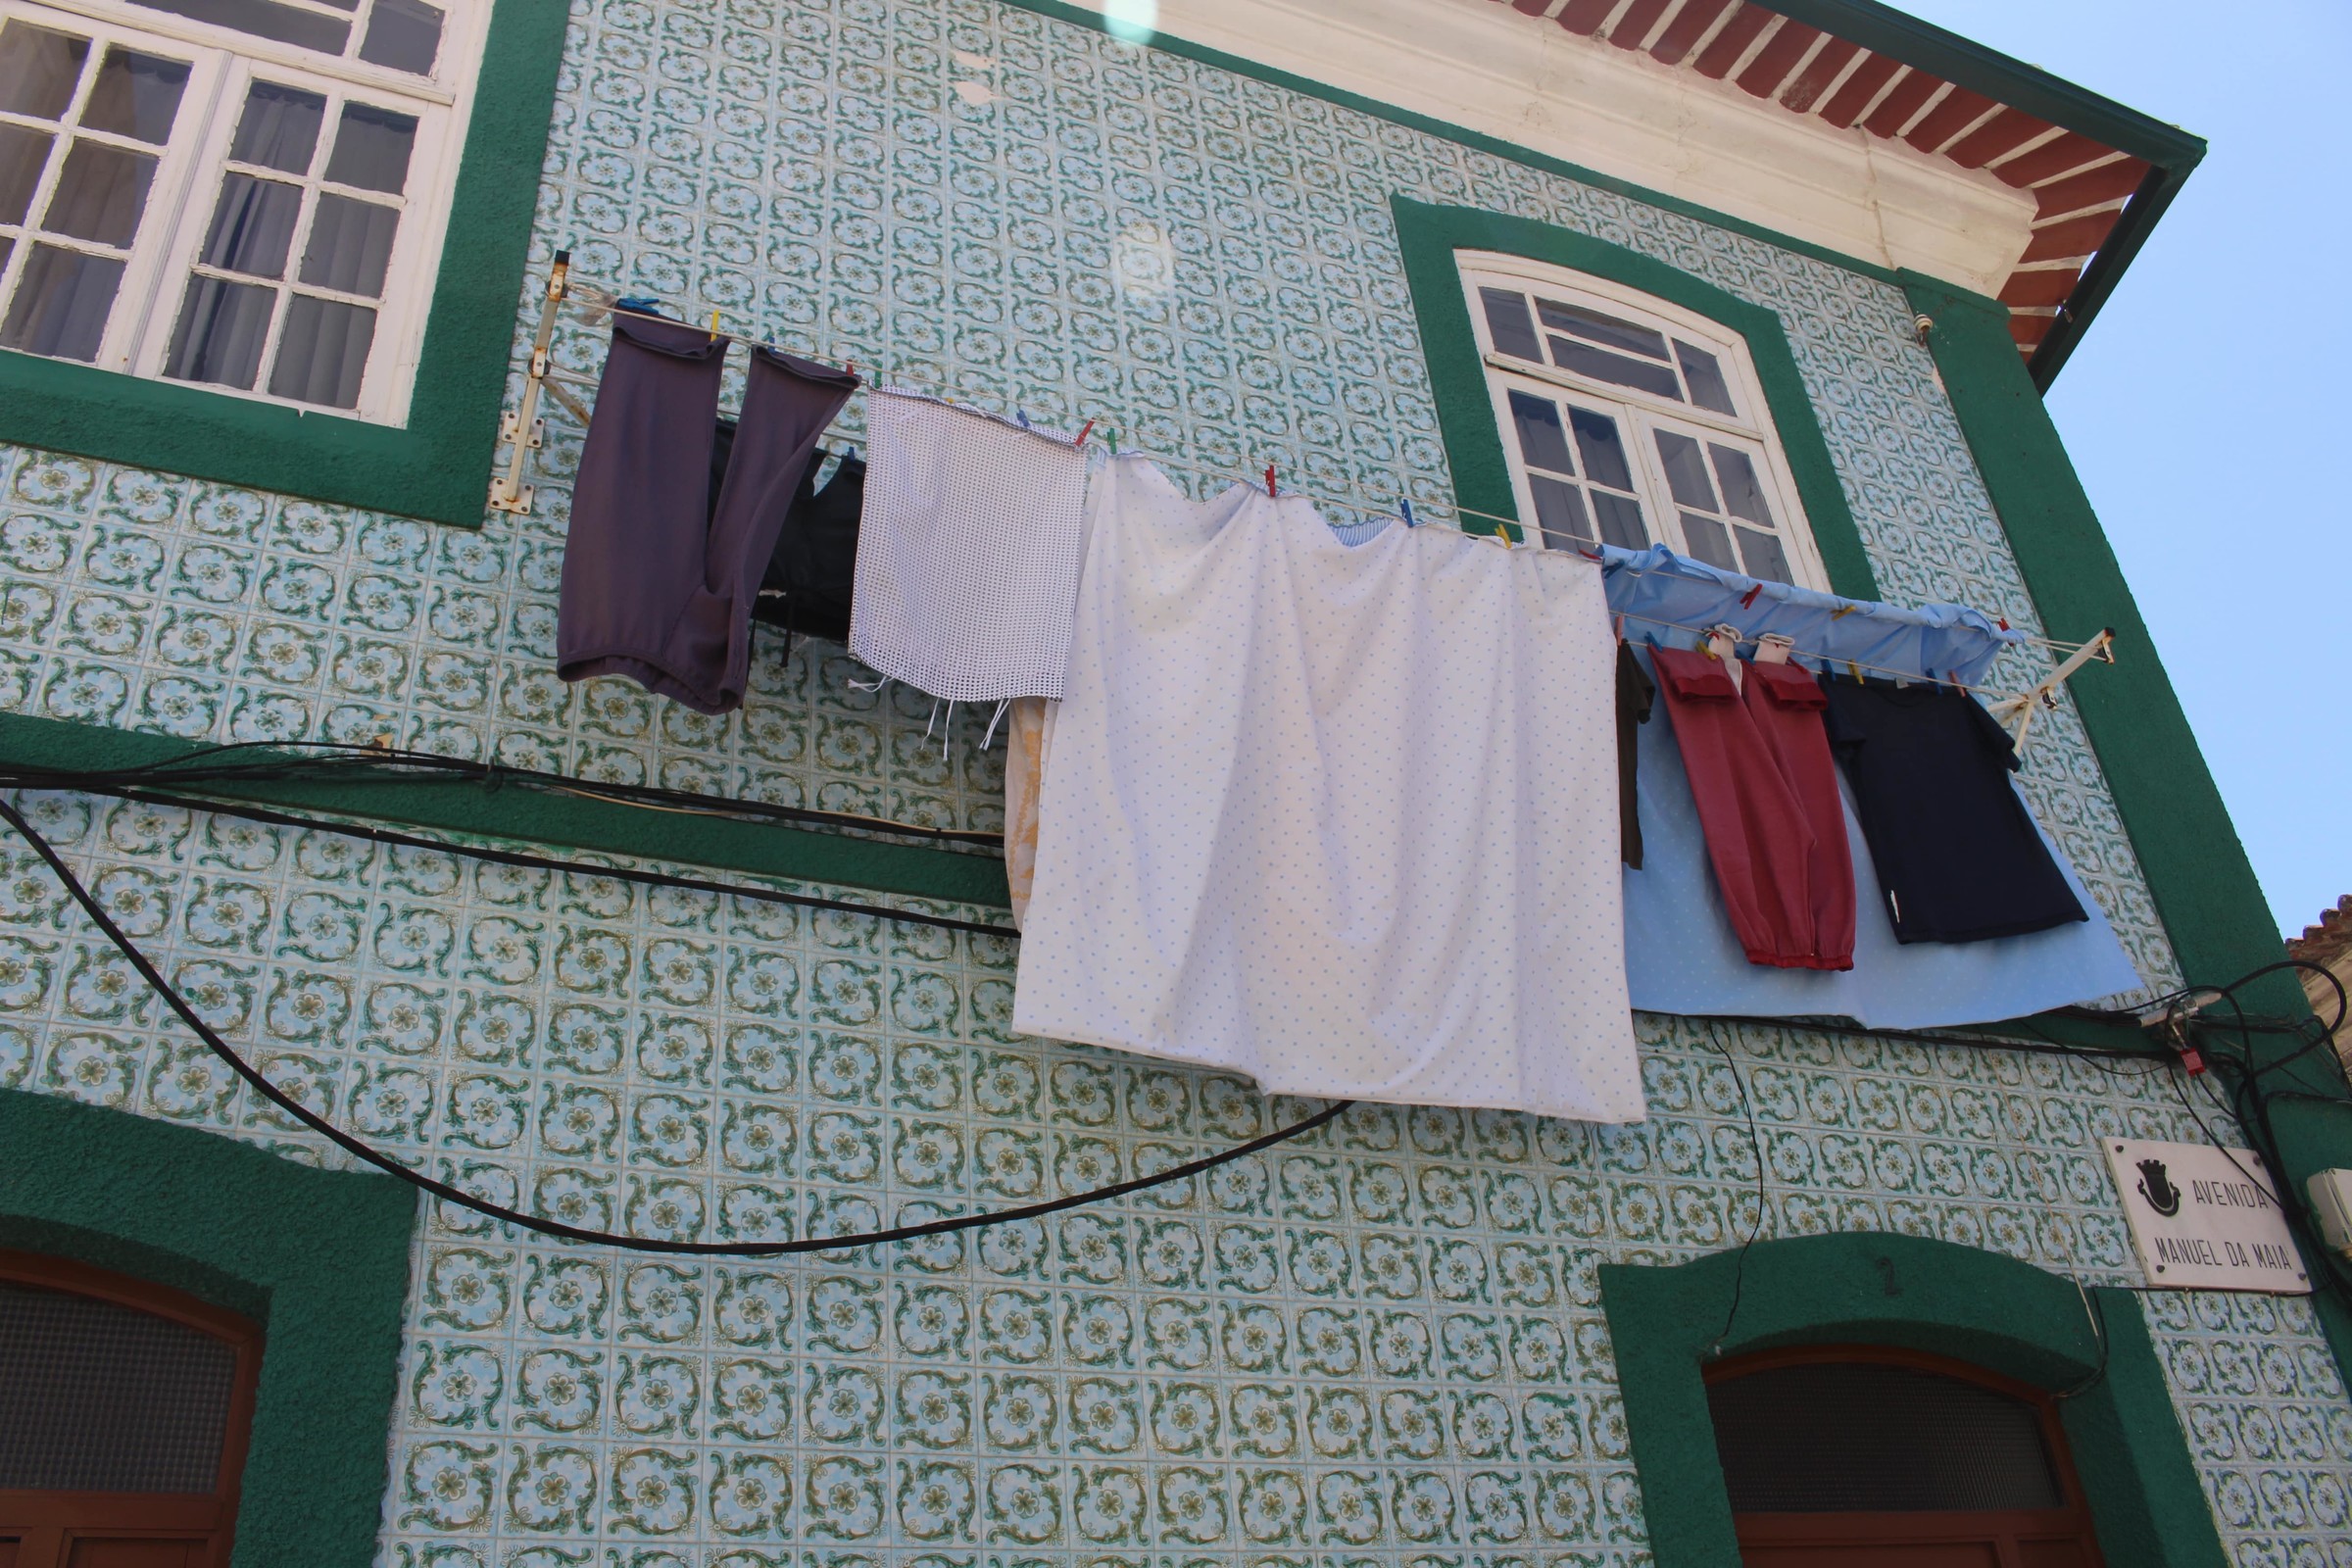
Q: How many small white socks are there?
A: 2